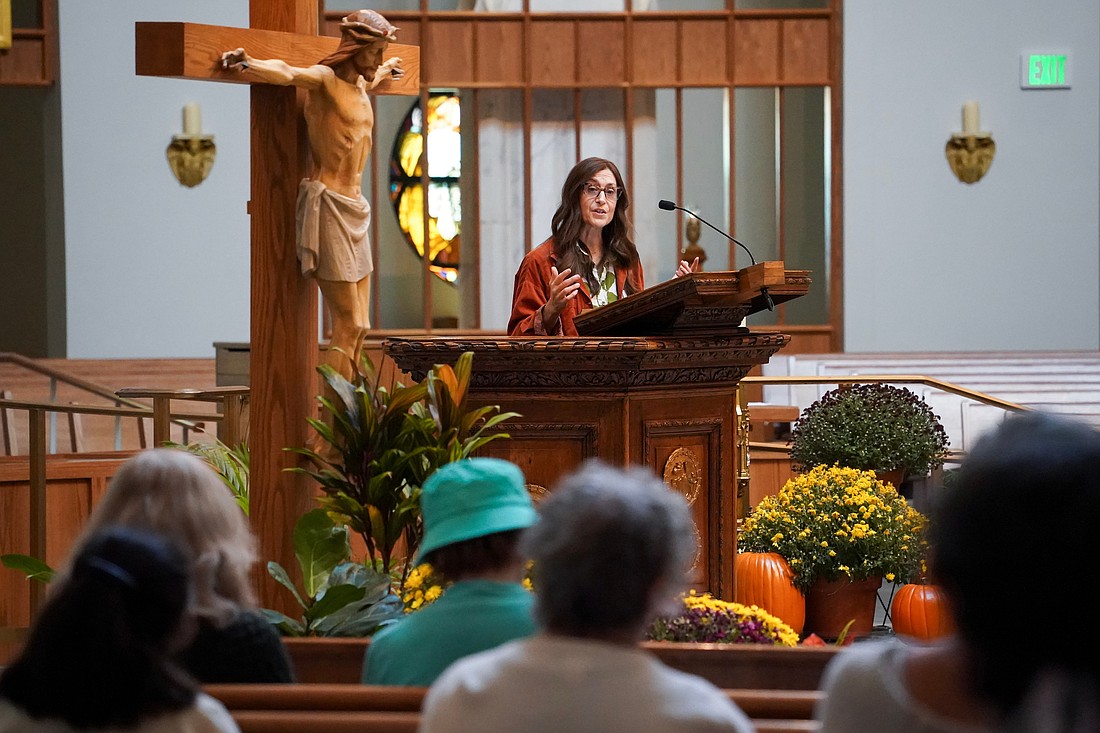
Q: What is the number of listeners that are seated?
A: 5